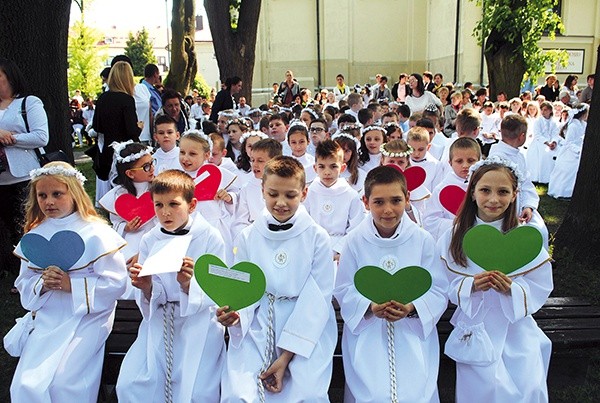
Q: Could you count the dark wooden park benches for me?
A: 1